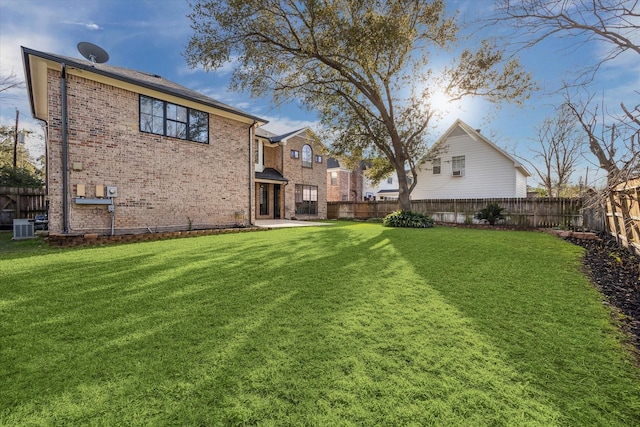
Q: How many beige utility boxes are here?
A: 2